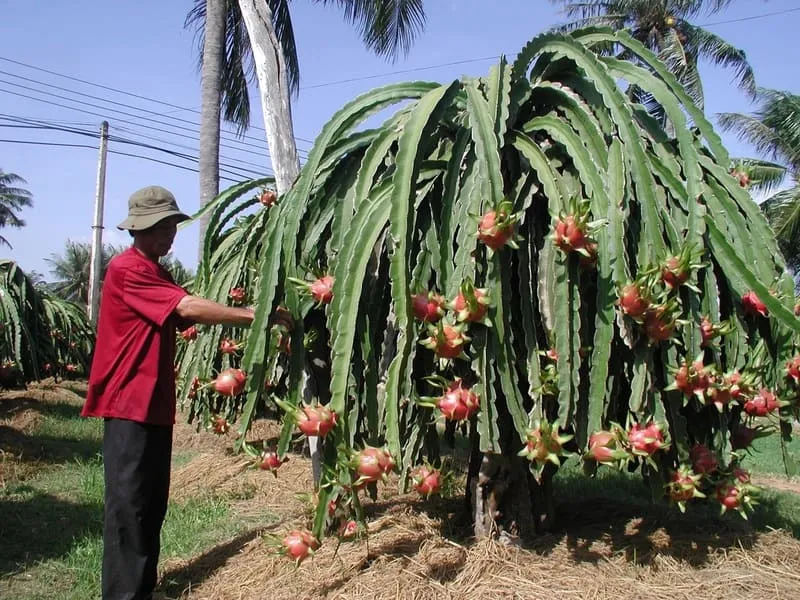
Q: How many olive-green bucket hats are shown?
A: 1